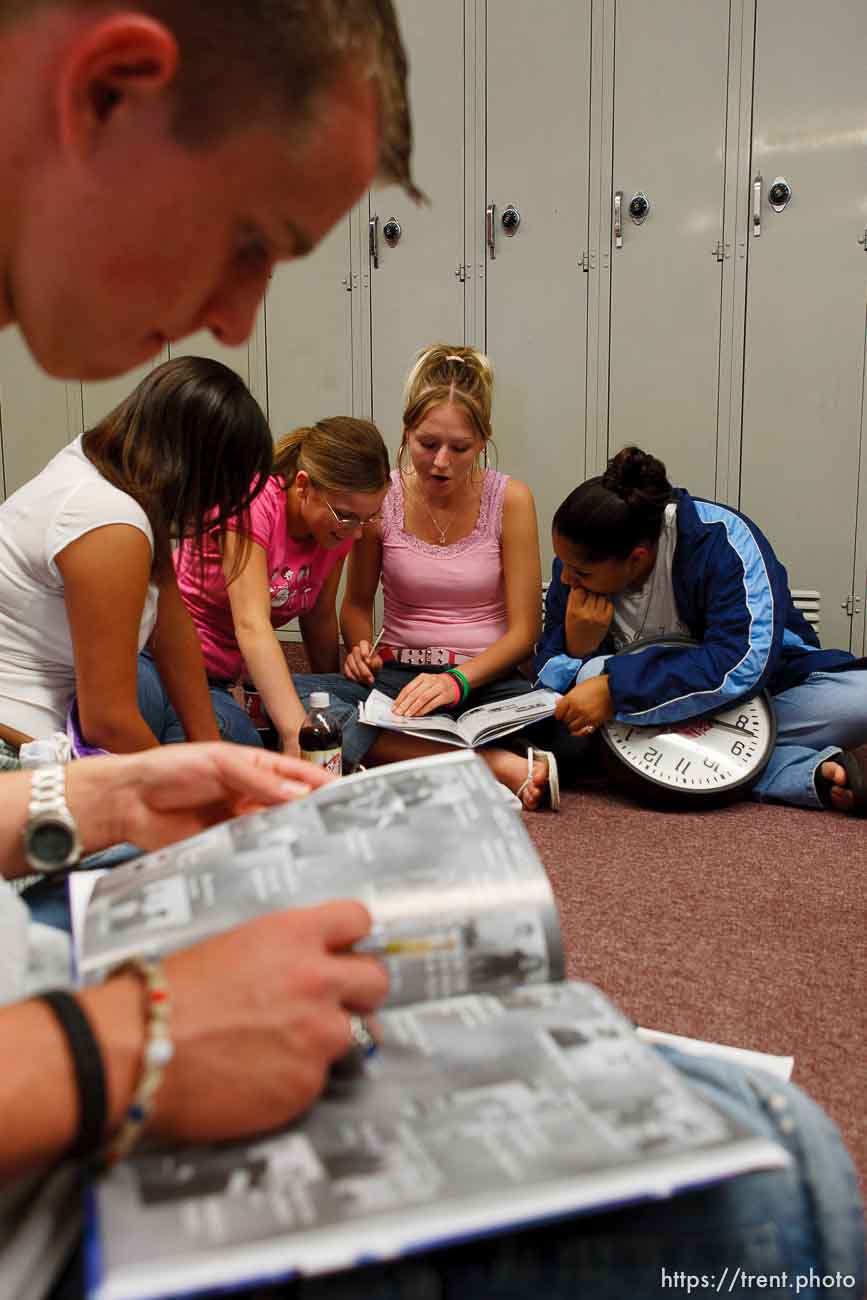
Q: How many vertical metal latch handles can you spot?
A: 4